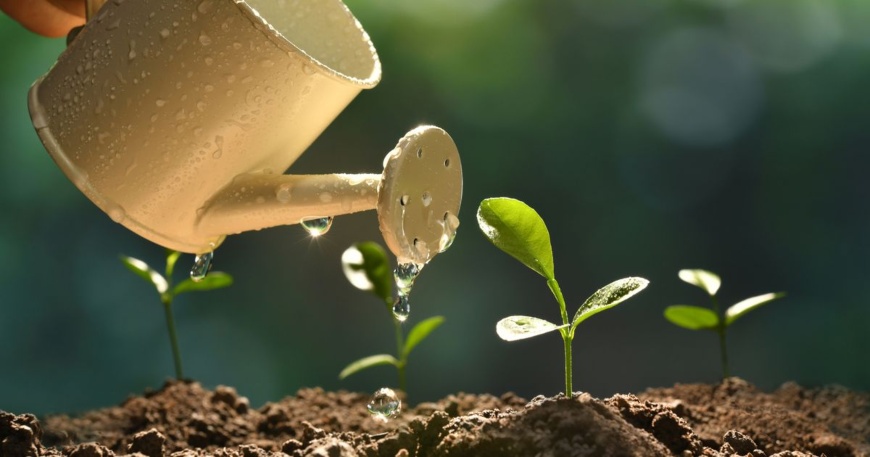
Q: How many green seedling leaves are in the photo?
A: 12